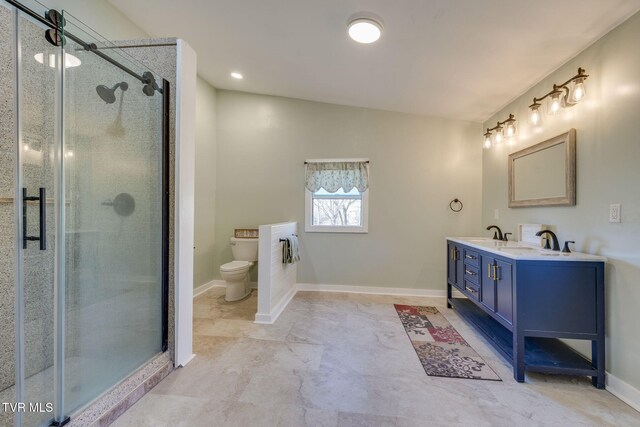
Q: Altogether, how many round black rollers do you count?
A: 4